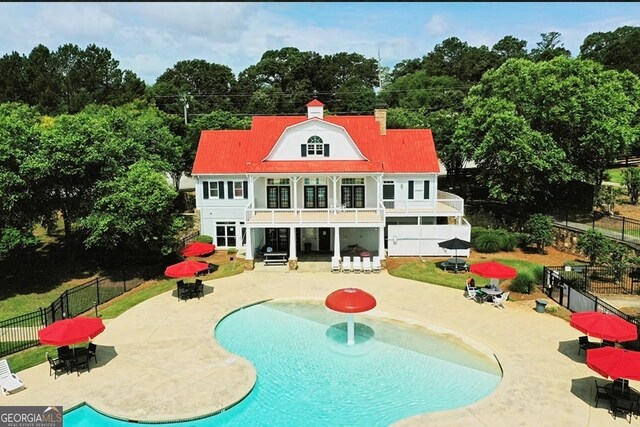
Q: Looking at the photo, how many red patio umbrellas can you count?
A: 6